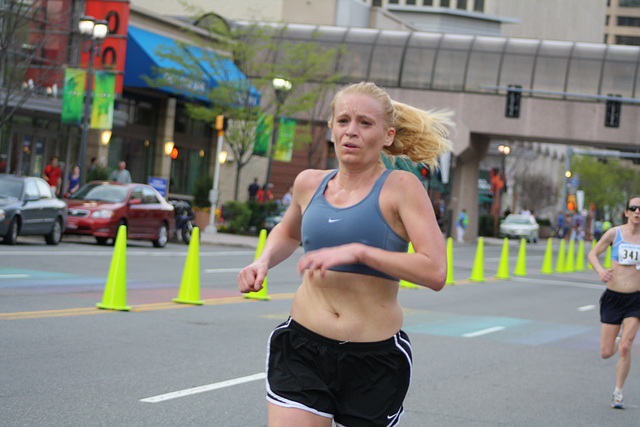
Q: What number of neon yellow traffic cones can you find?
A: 14